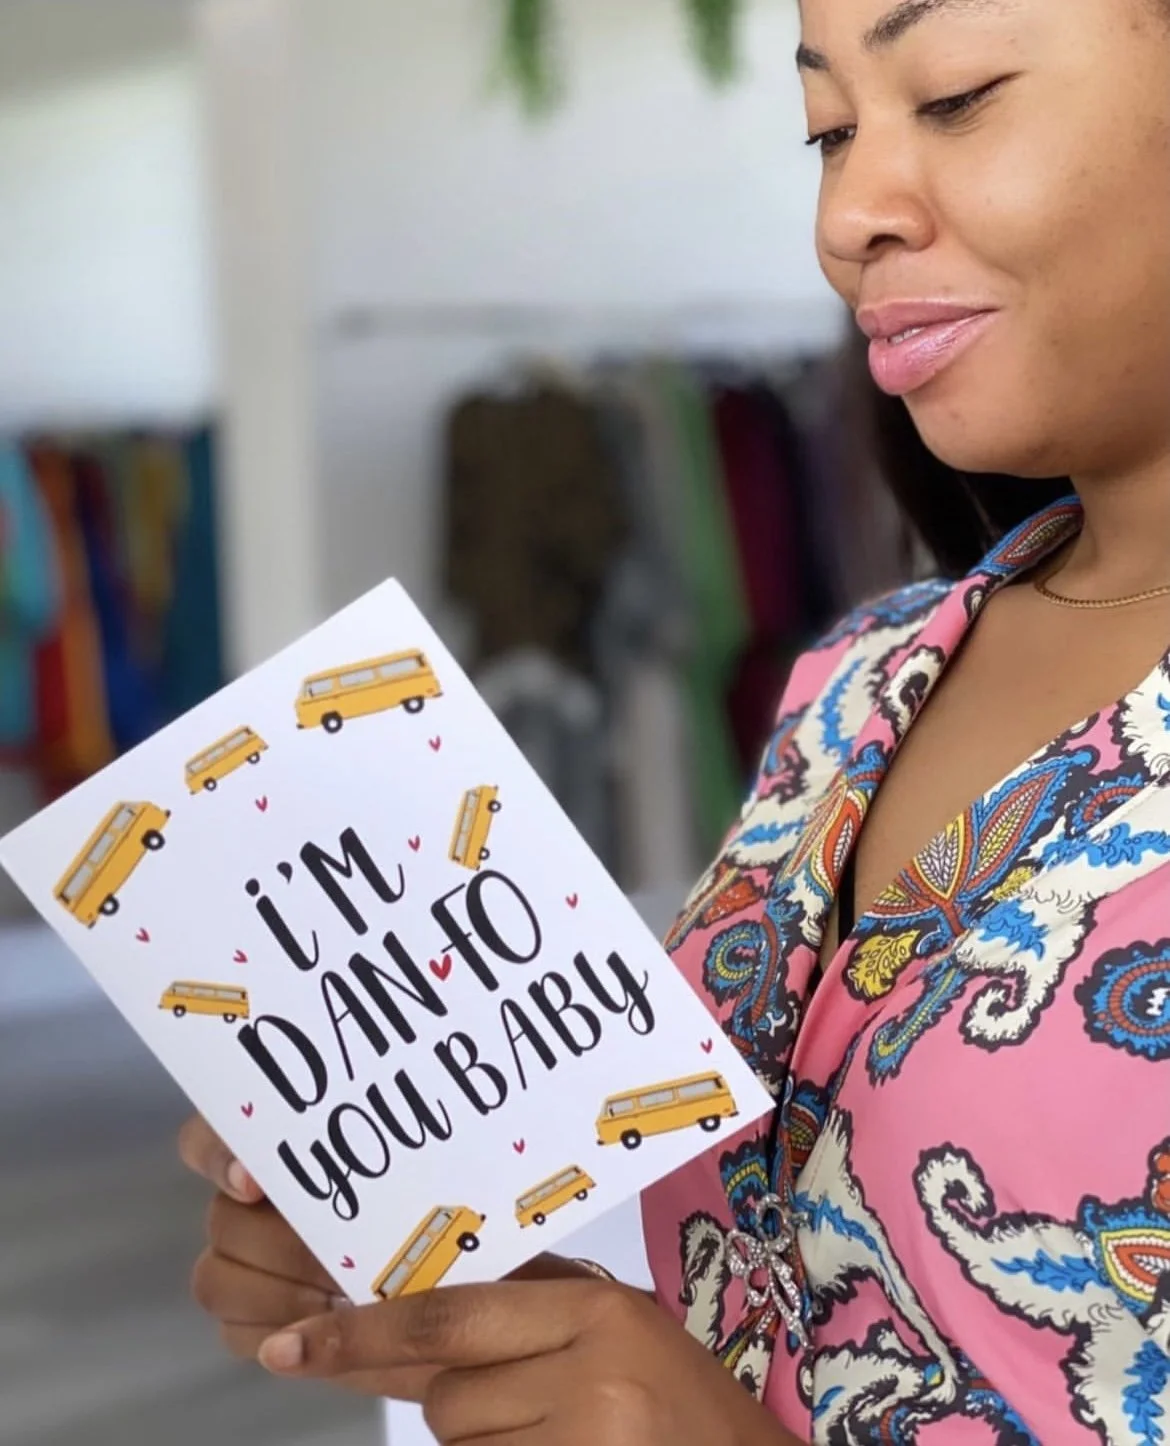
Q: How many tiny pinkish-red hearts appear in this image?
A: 10